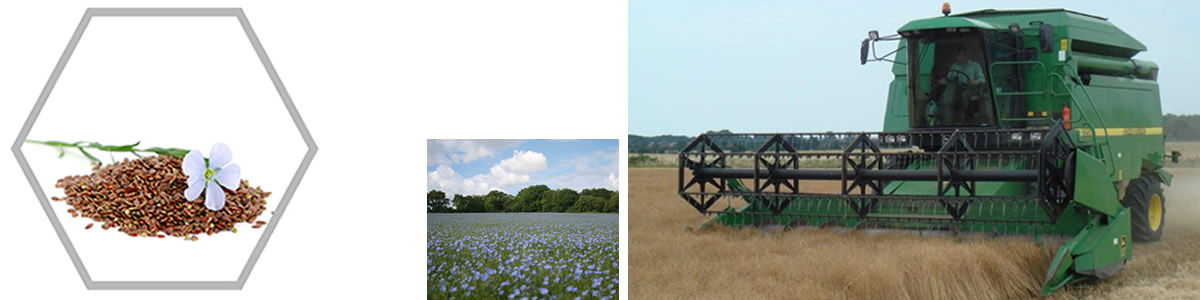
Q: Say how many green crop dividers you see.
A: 2